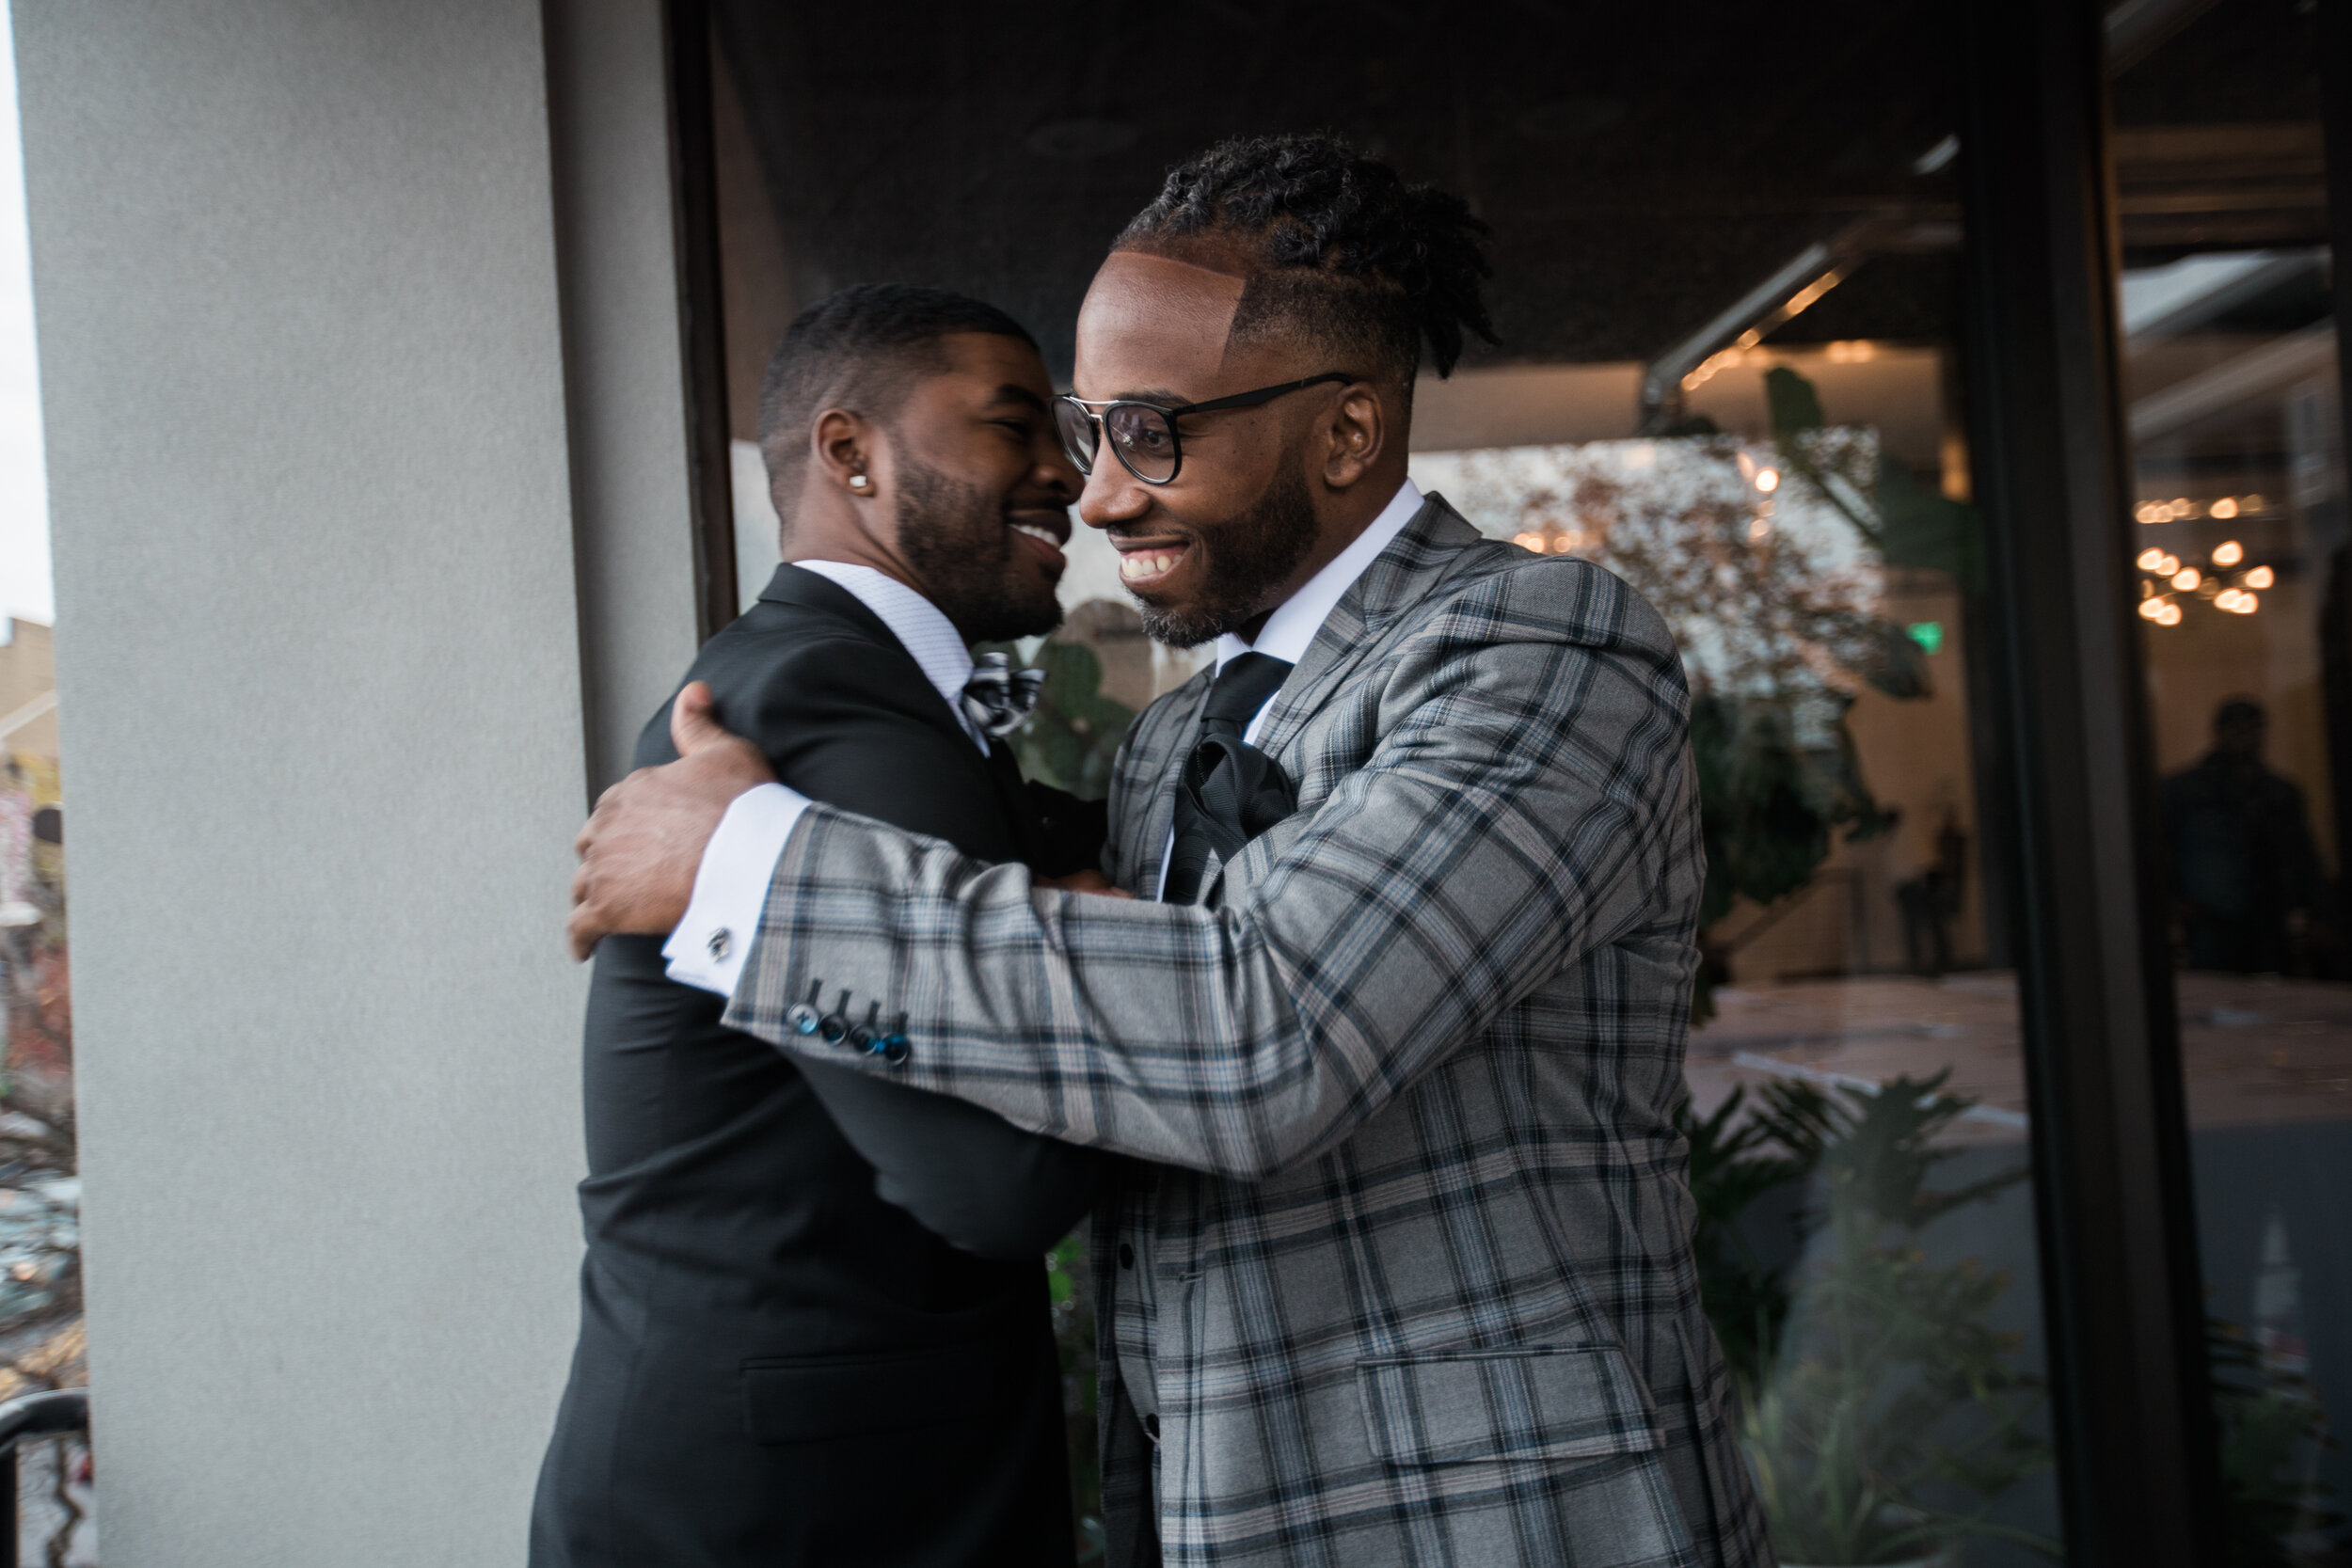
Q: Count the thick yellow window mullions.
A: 0